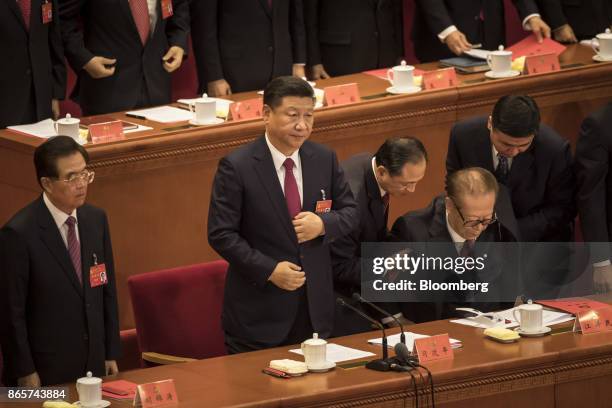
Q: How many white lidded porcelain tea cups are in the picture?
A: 8